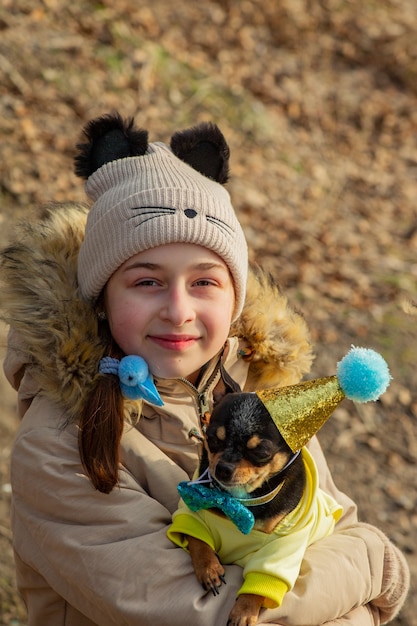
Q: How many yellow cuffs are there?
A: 2